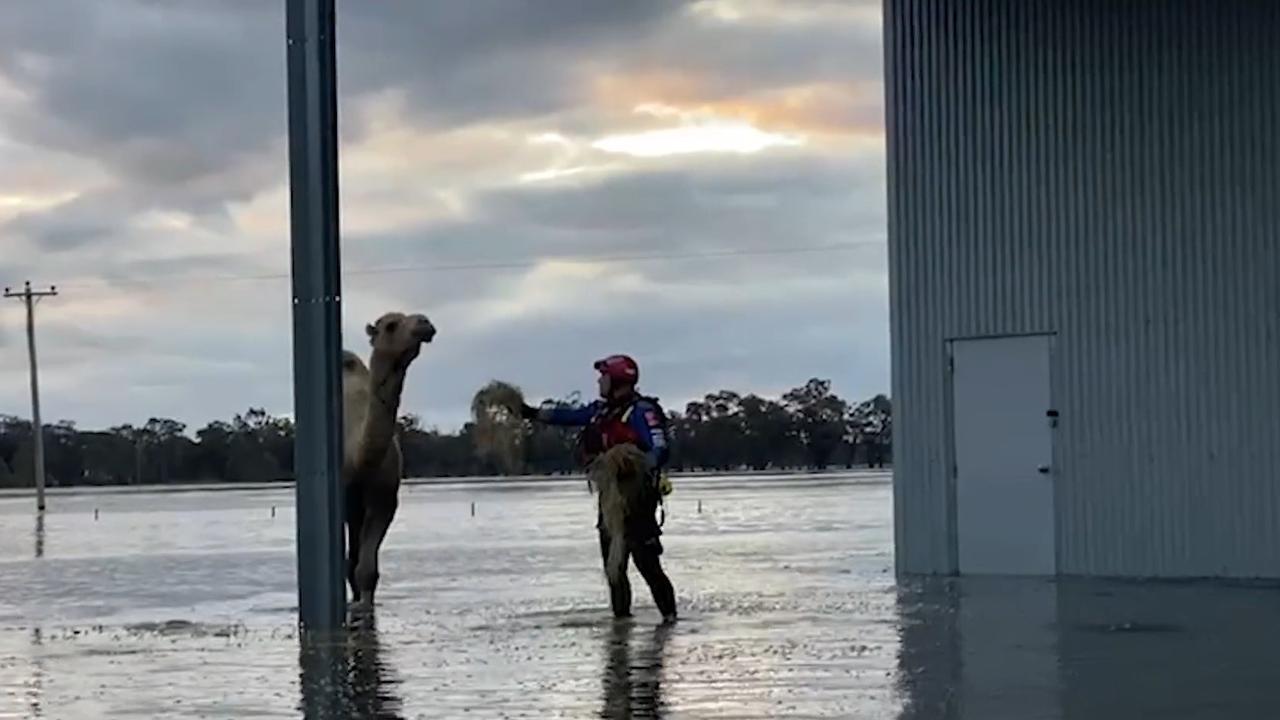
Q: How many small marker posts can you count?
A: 4